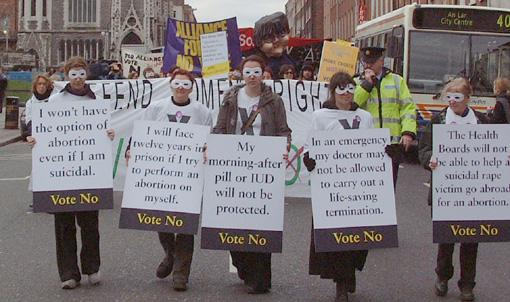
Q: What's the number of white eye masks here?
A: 5